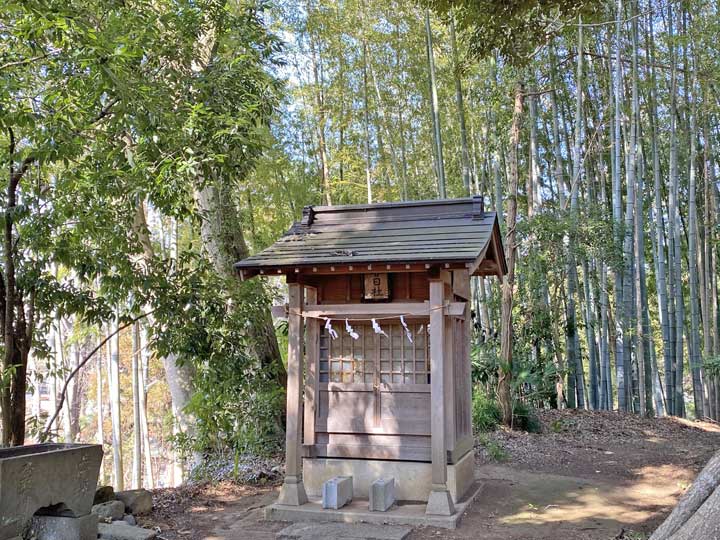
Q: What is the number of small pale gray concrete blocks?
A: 2